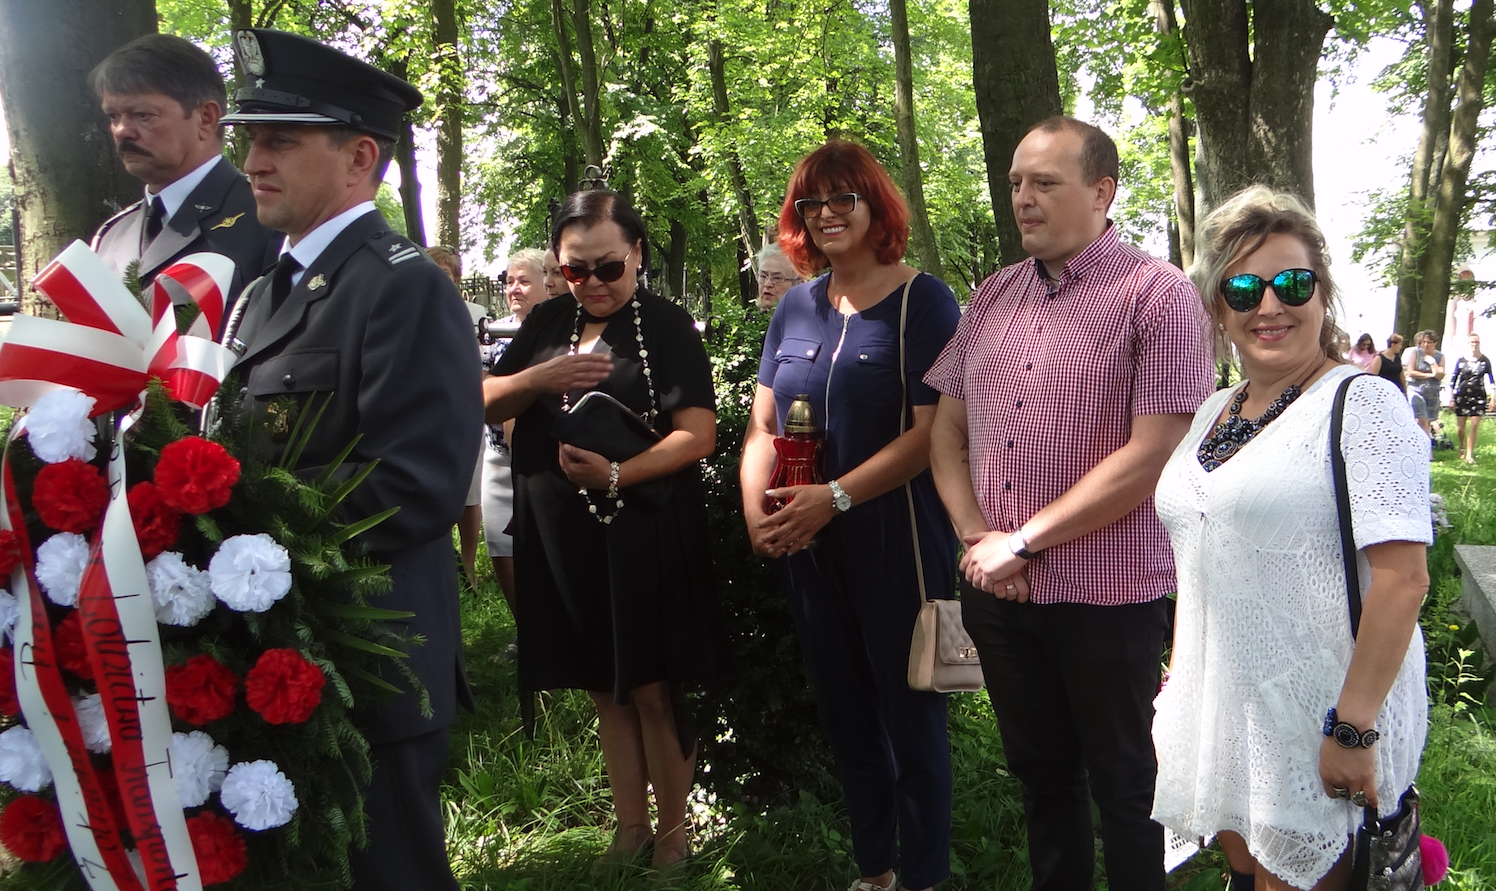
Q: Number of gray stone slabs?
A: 1